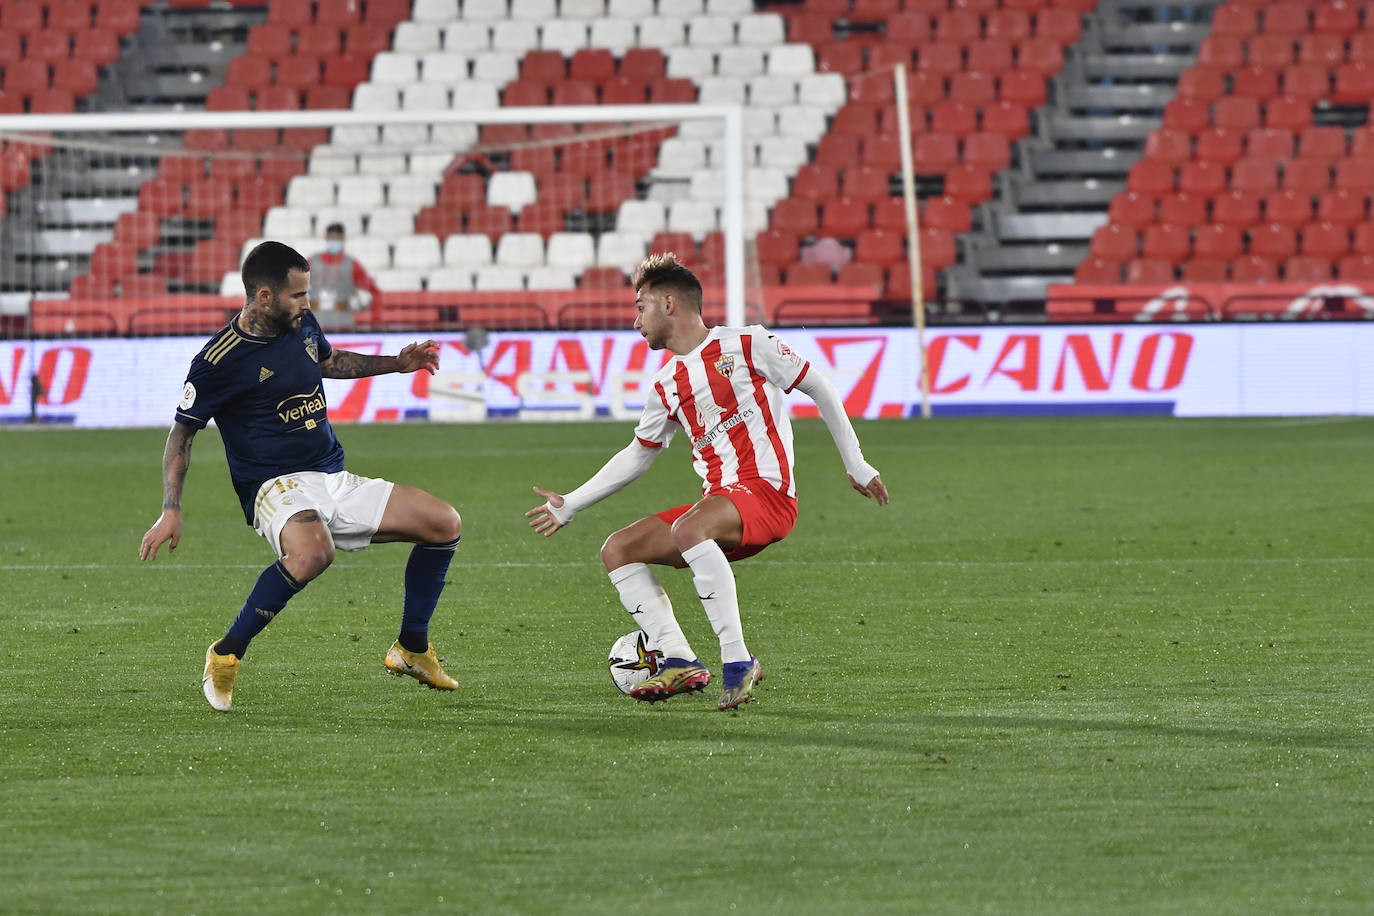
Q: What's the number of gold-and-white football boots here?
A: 2